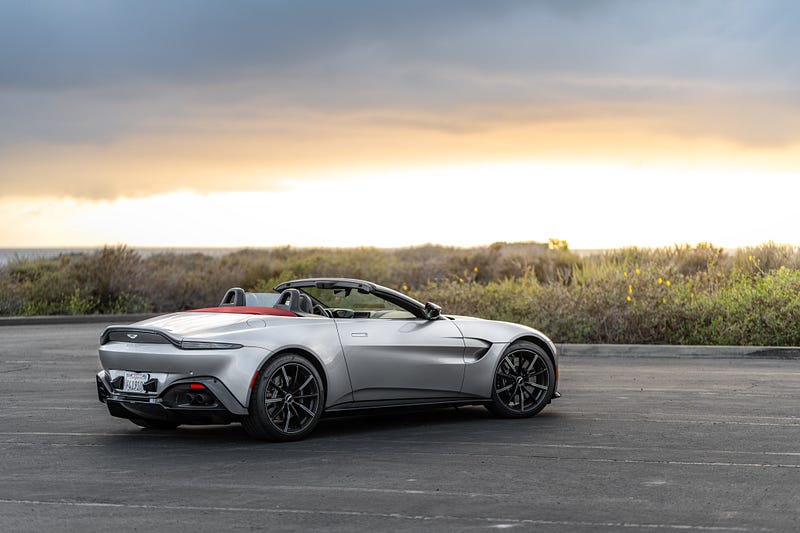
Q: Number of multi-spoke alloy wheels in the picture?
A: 2